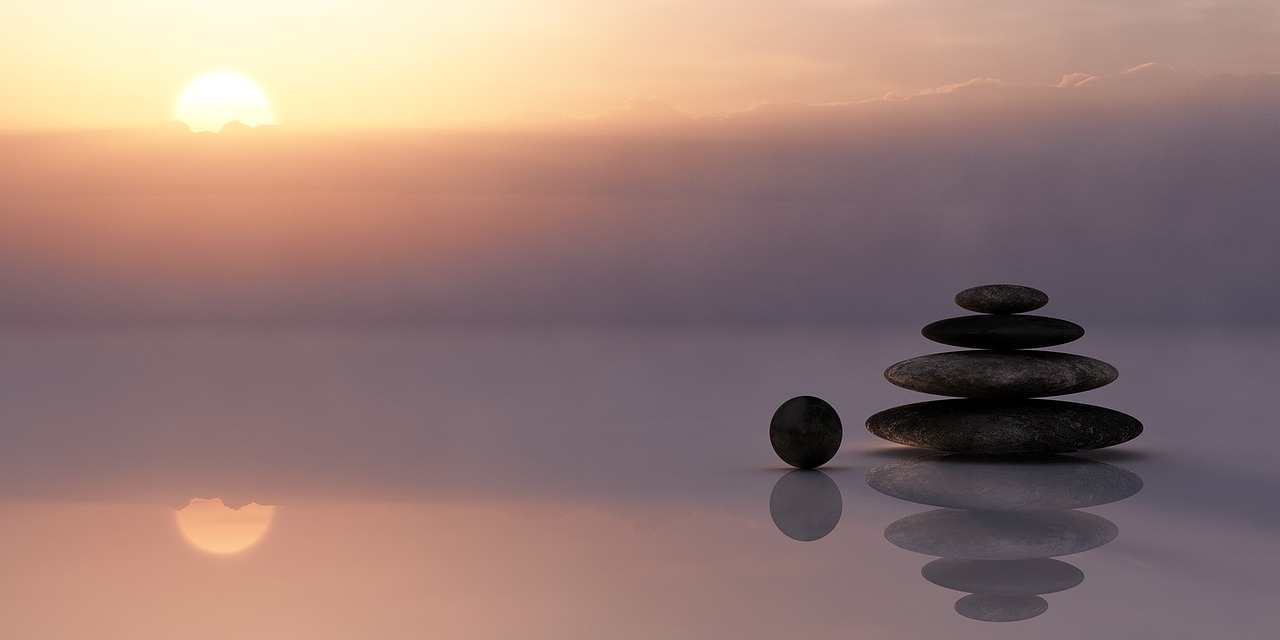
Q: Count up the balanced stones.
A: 4